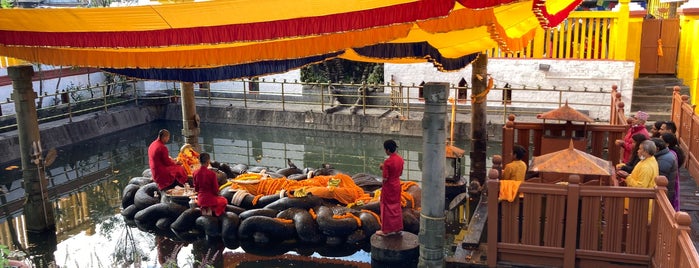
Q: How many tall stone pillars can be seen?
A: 4